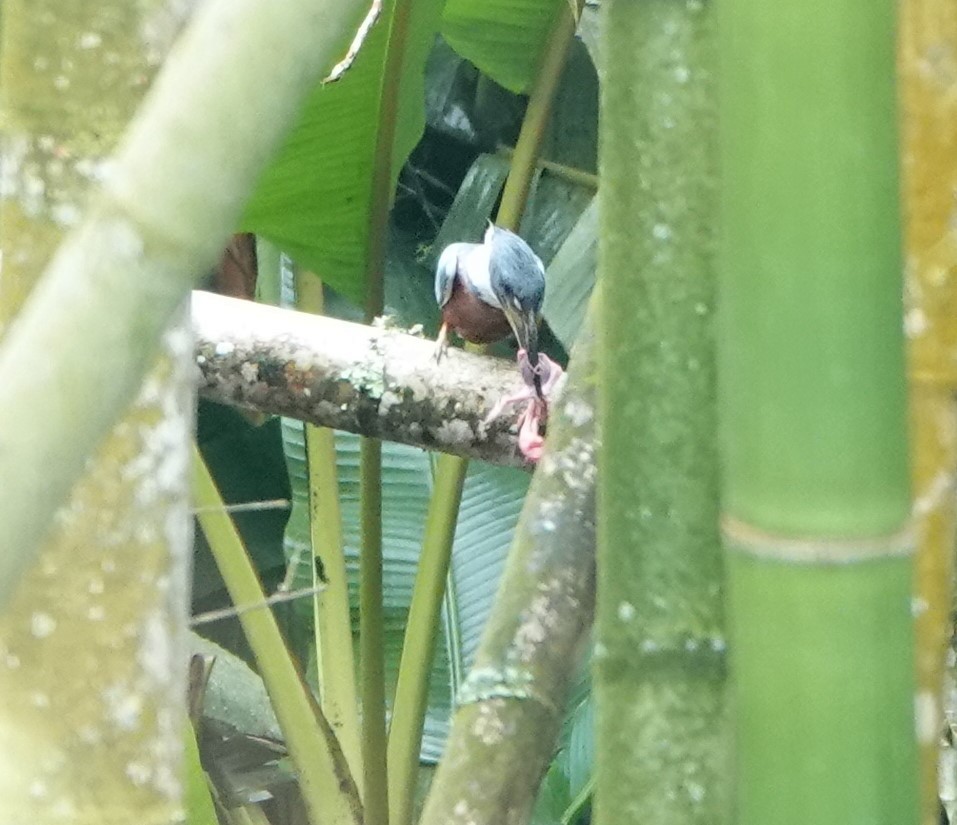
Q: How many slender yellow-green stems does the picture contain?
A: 4